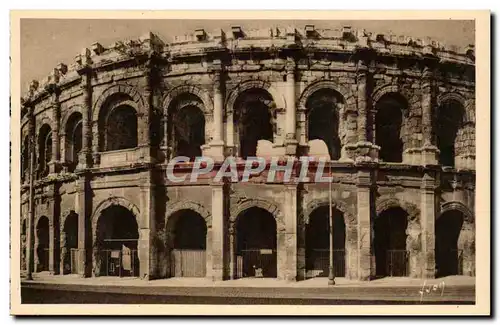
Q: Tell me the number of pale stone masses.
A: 2